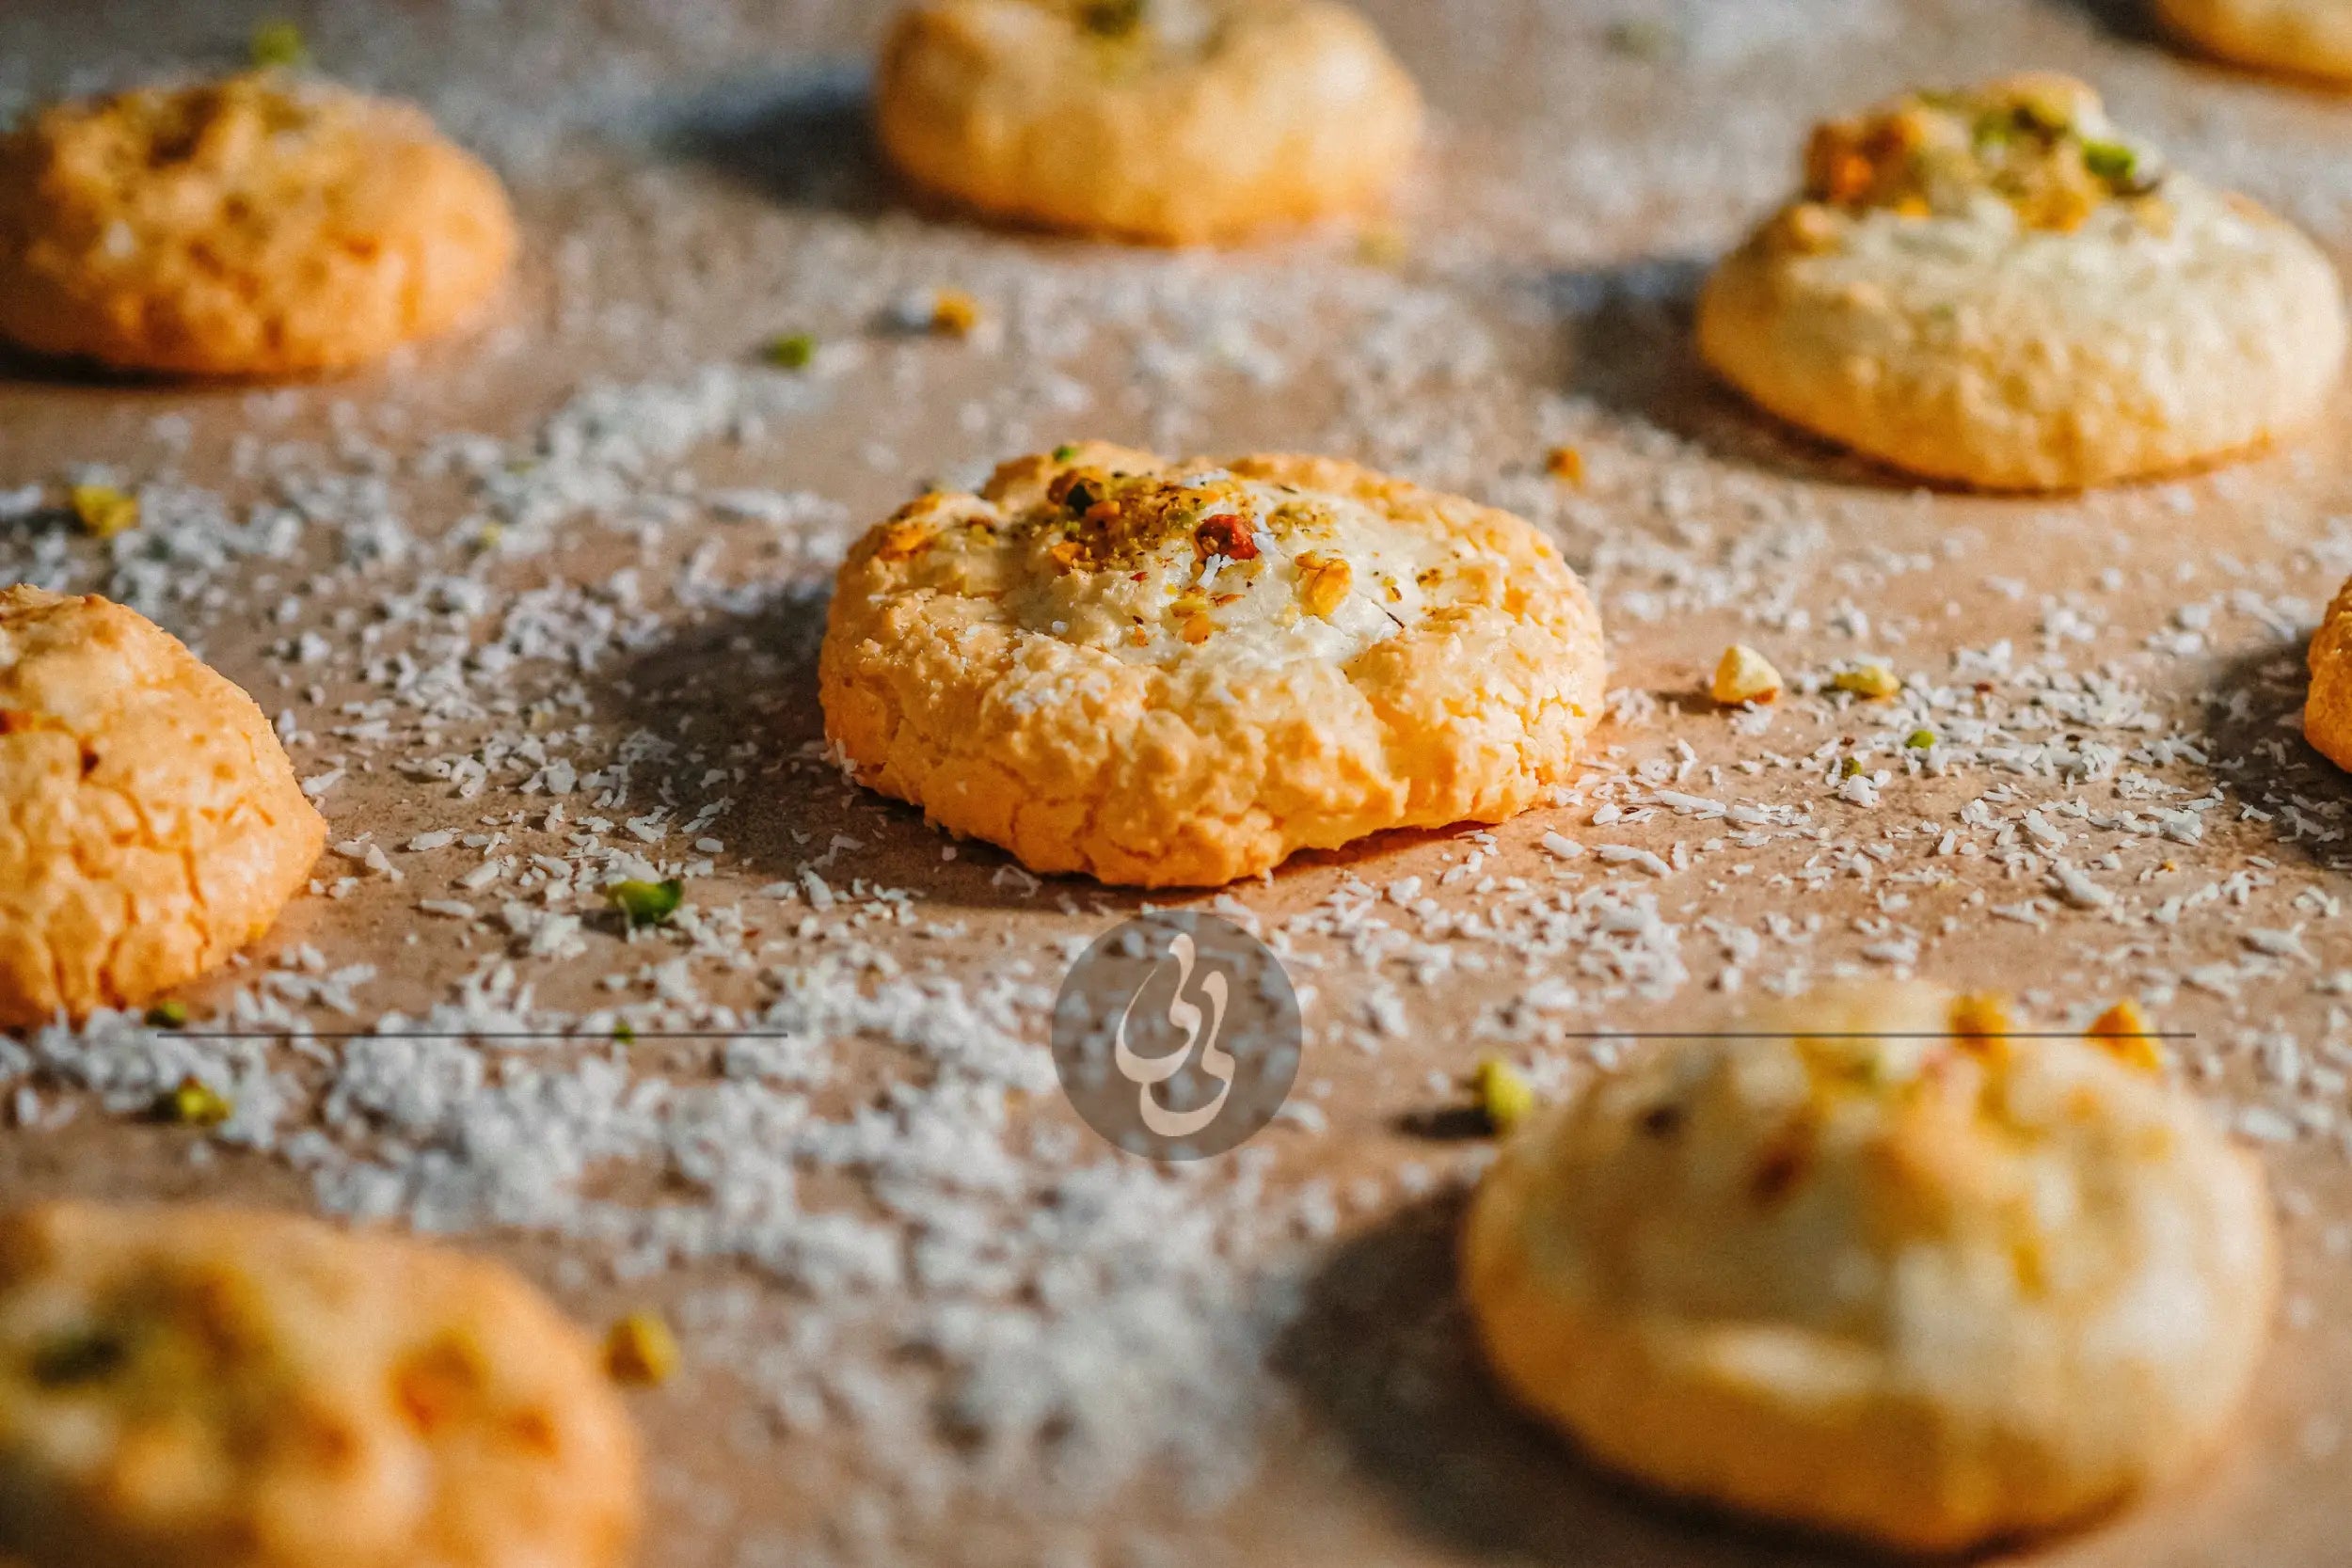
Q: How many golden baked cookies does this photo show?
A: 9